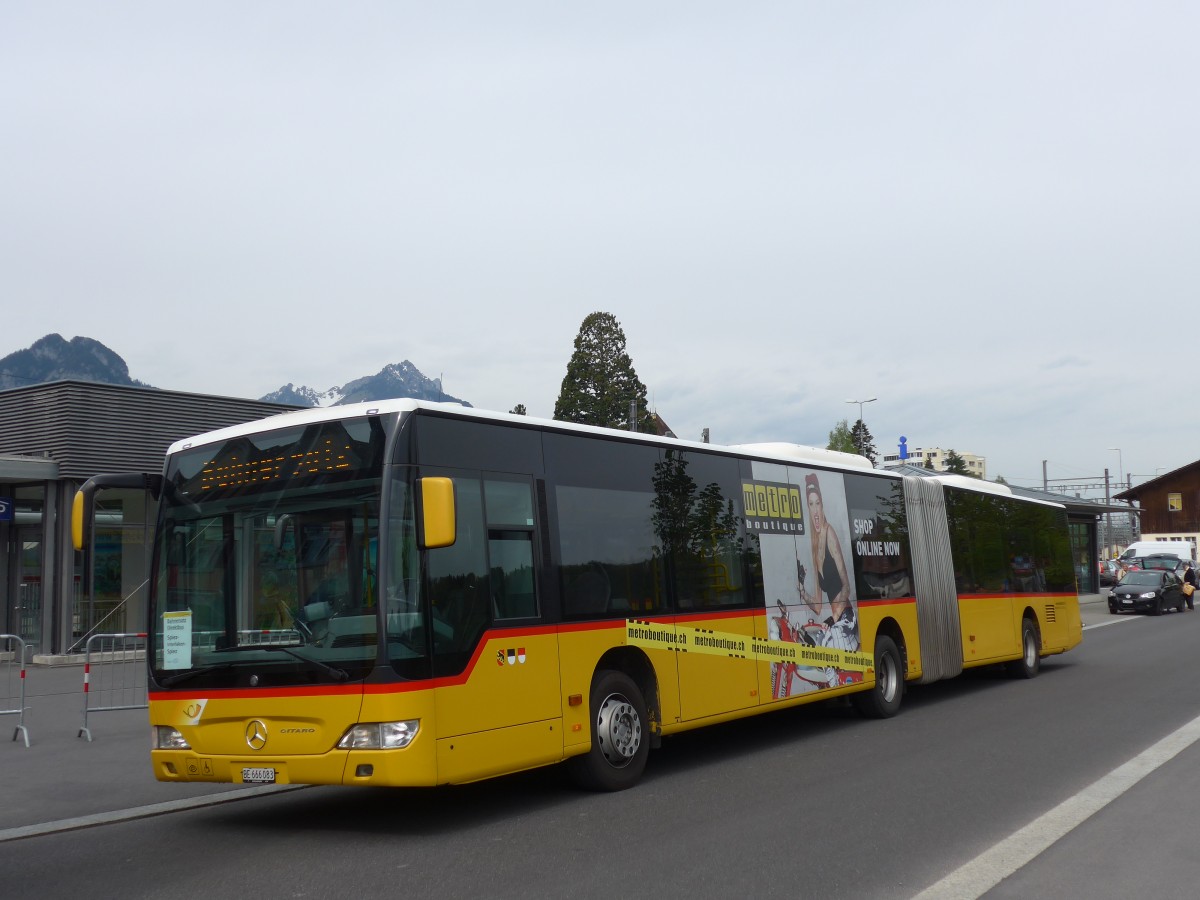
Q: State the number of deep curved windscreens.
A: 1